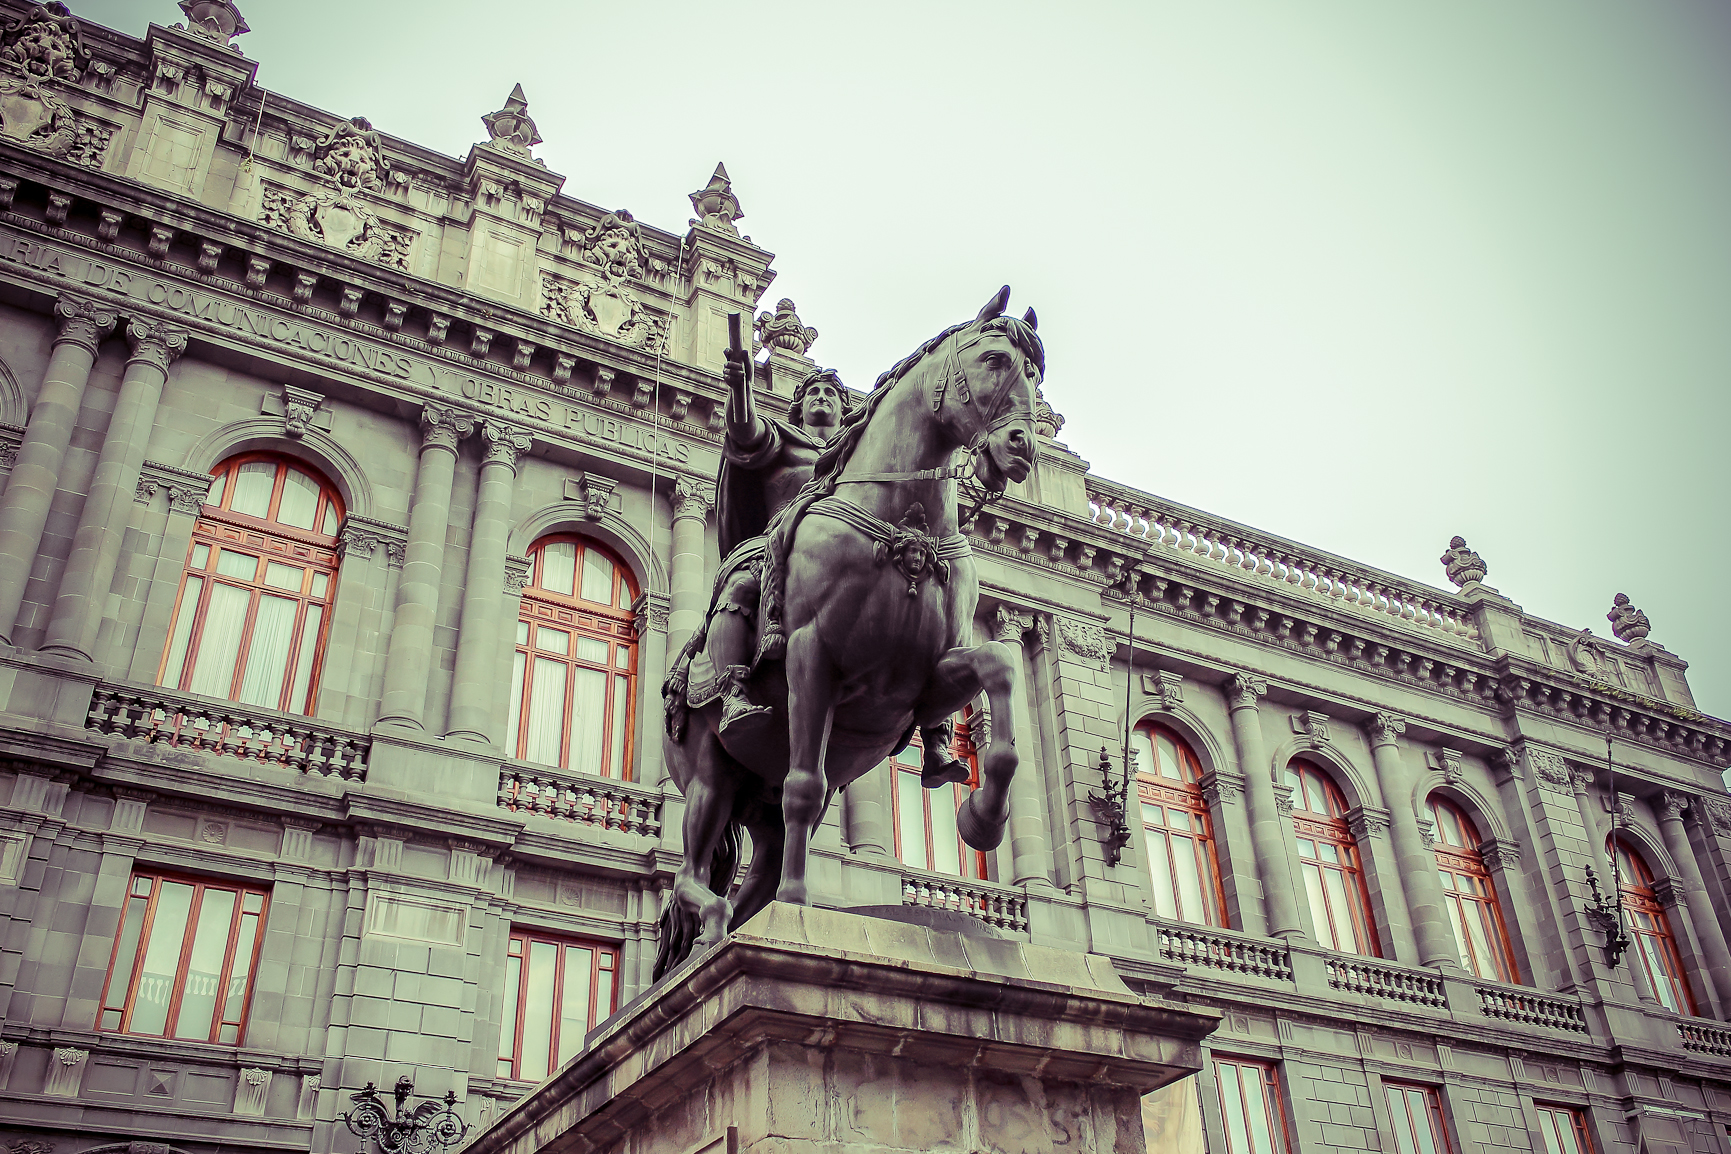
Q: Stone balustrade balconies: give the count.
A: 7